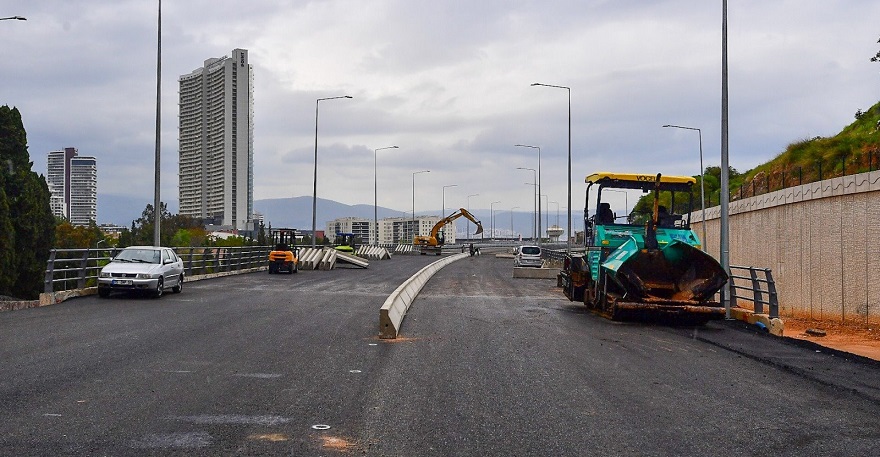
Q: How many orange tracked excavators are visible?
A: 1